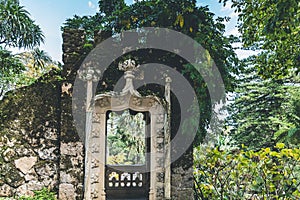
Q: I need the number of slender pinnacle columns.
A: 2